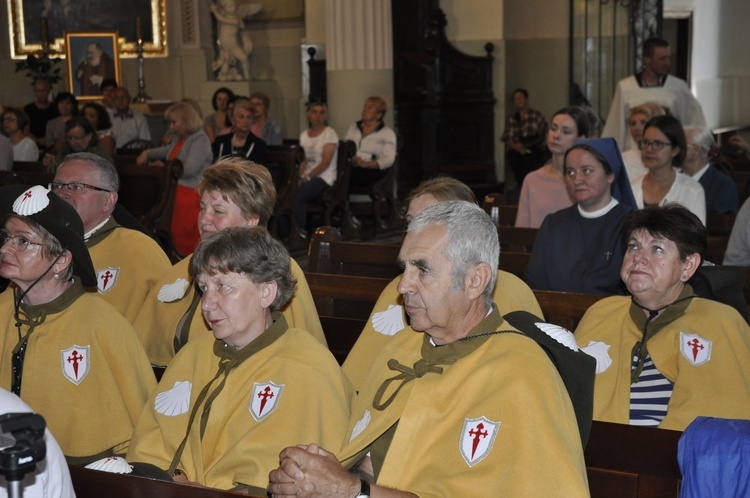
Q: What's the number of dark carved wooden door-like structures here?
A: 1